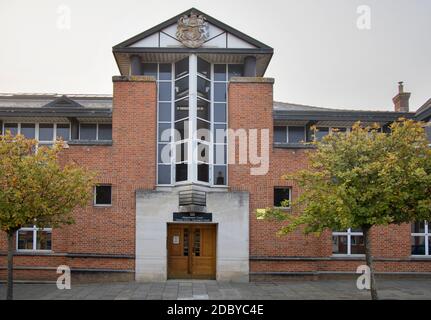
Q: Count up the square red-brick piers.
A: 2